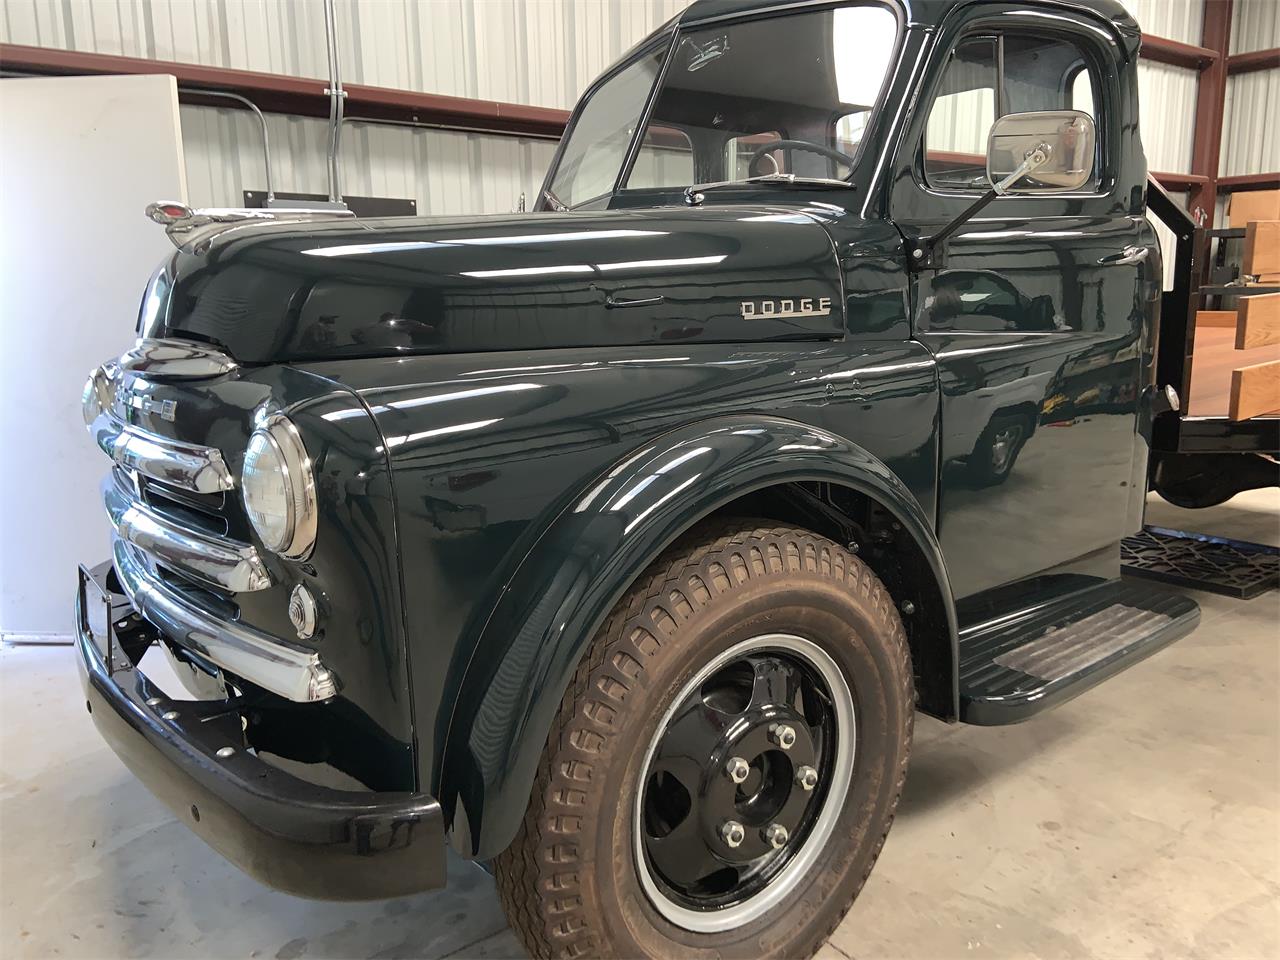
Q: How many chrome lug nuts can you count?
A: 5